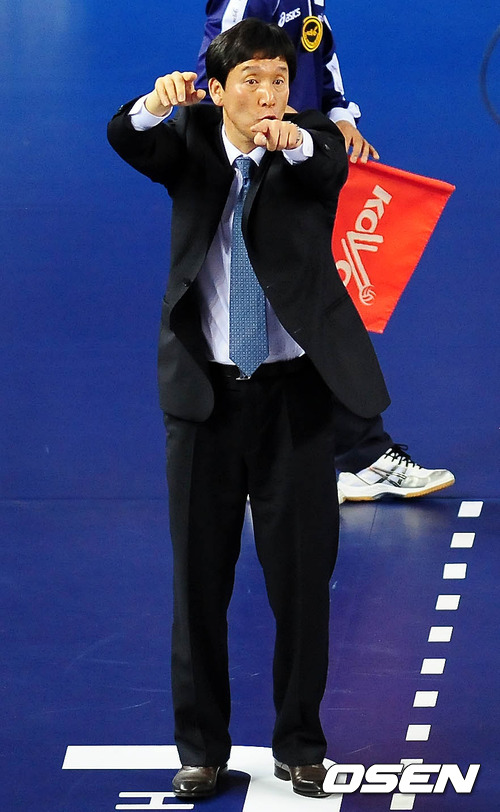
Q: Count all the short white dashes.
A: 10